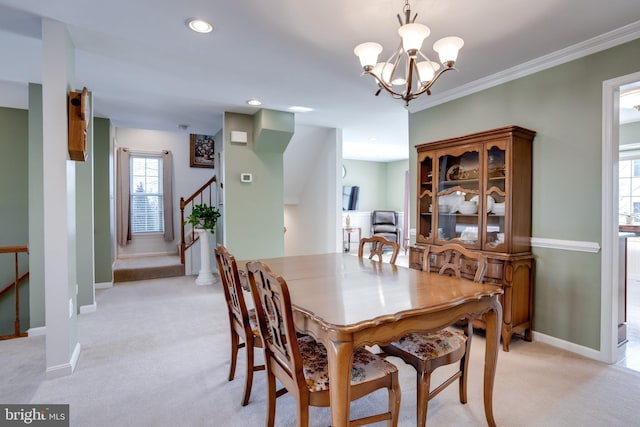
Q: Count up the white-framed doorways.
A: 1